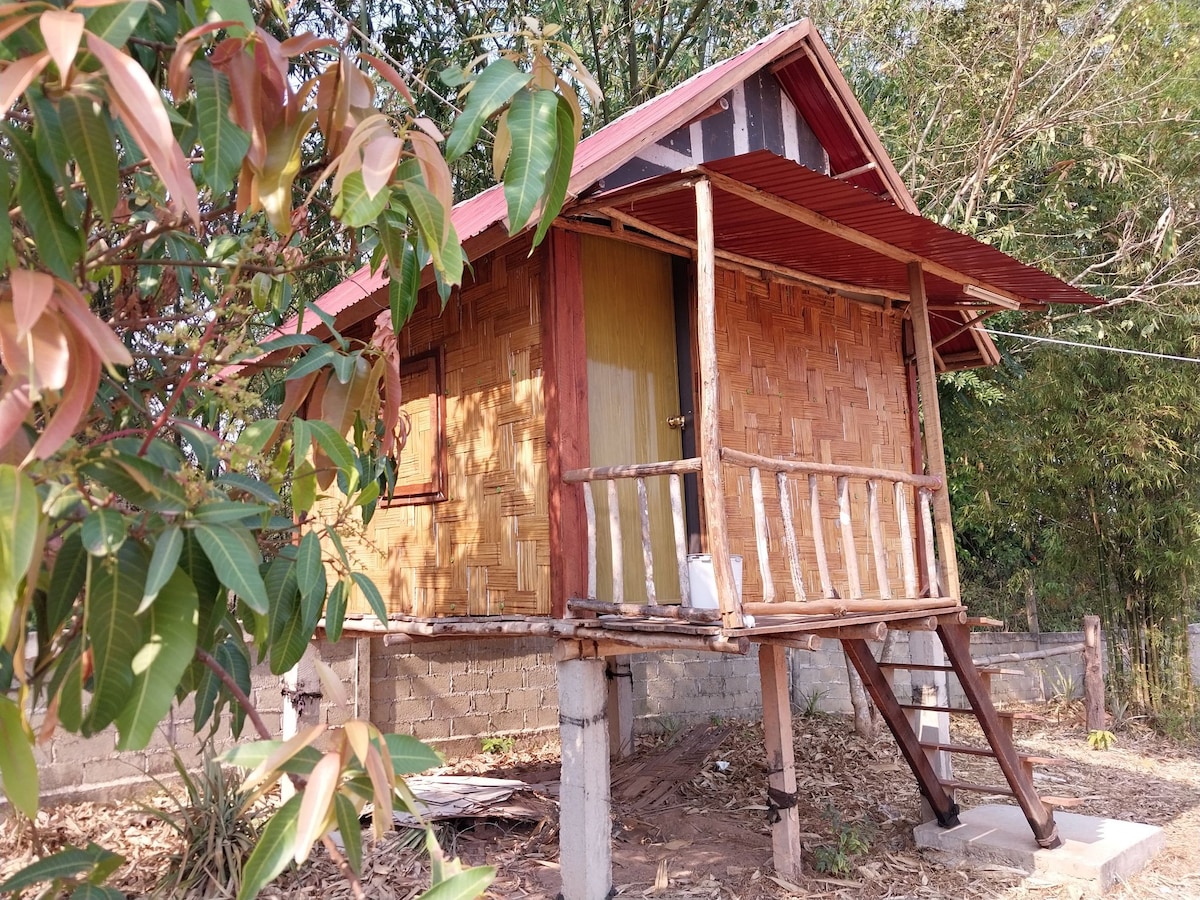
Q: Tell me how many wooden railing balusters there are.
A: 11